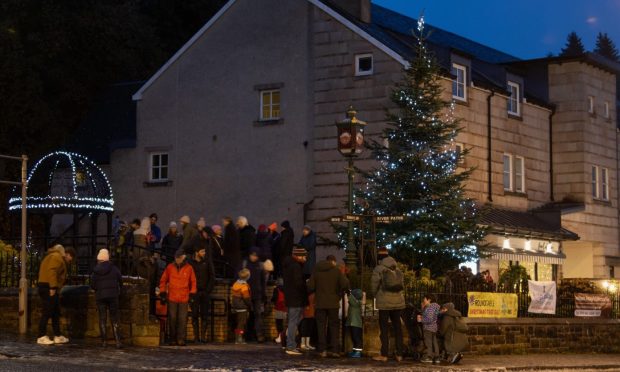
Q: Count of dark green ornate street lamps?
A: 1